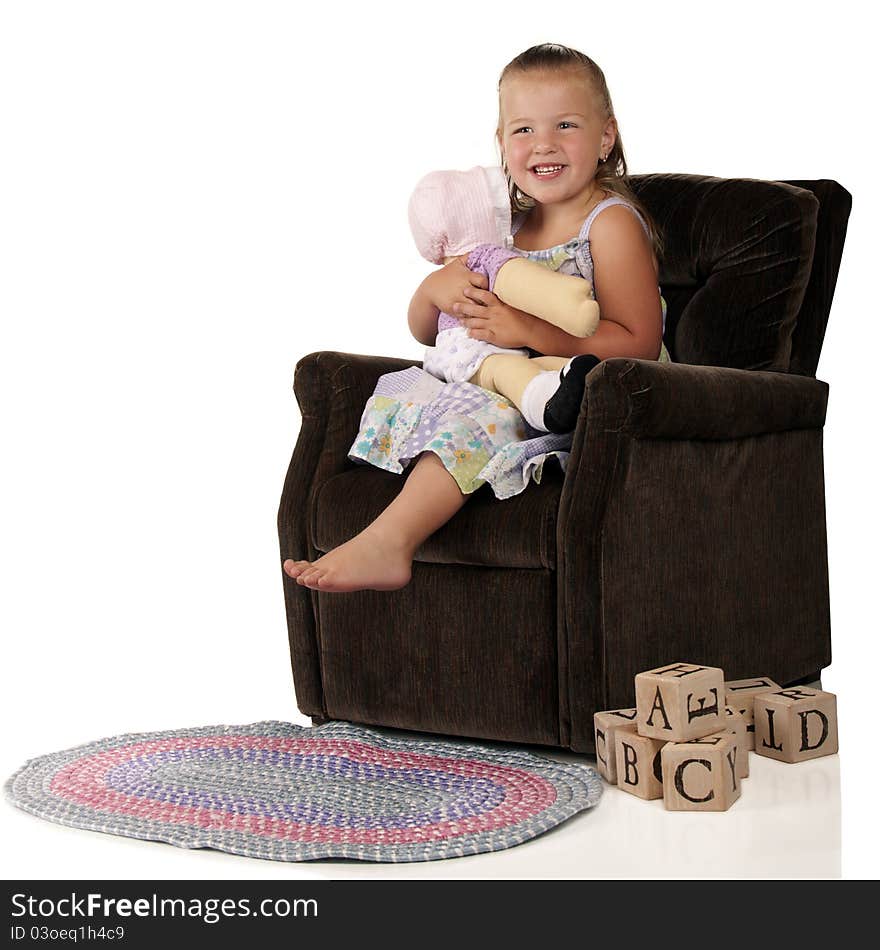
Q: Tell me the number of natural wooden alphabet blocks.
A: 7